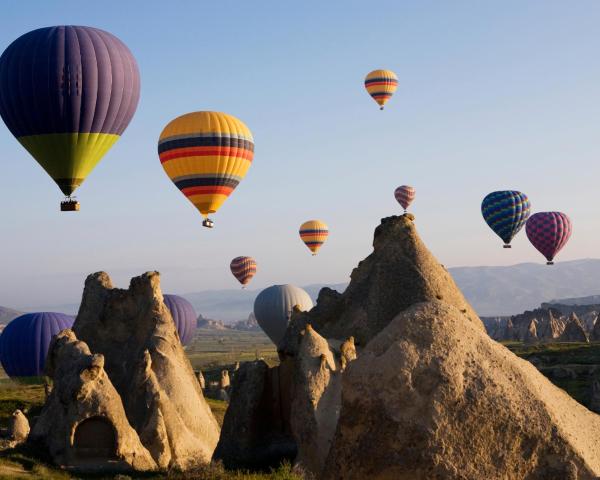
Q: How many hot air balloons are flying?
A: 11